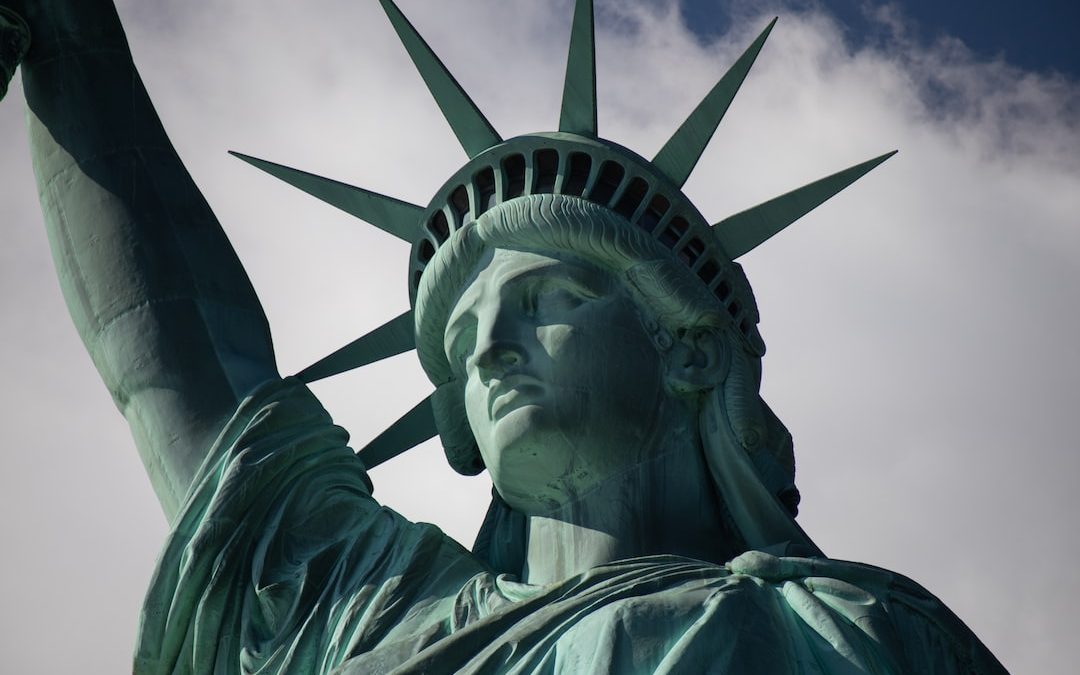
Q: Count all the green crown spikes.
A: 7